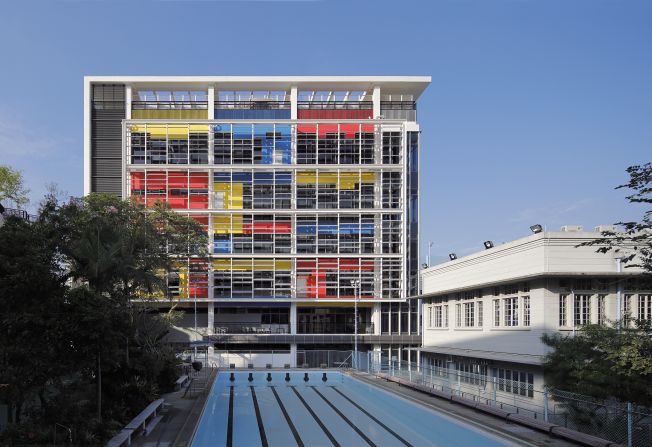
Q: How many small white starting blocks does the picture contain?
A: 6